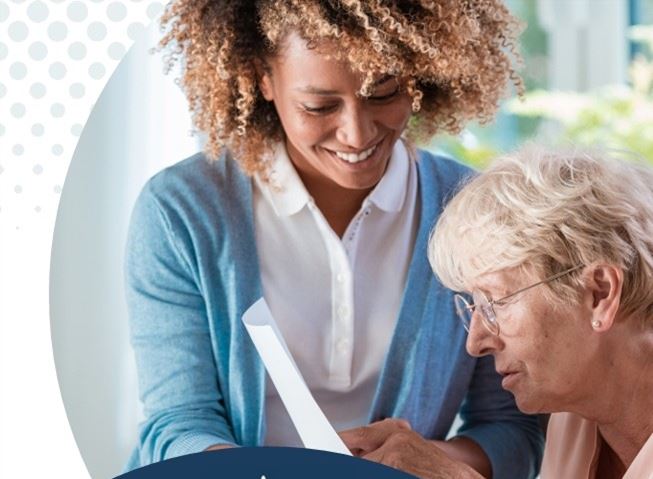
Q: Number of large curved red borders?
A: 0